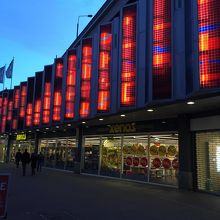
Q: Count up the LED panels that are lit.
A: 15